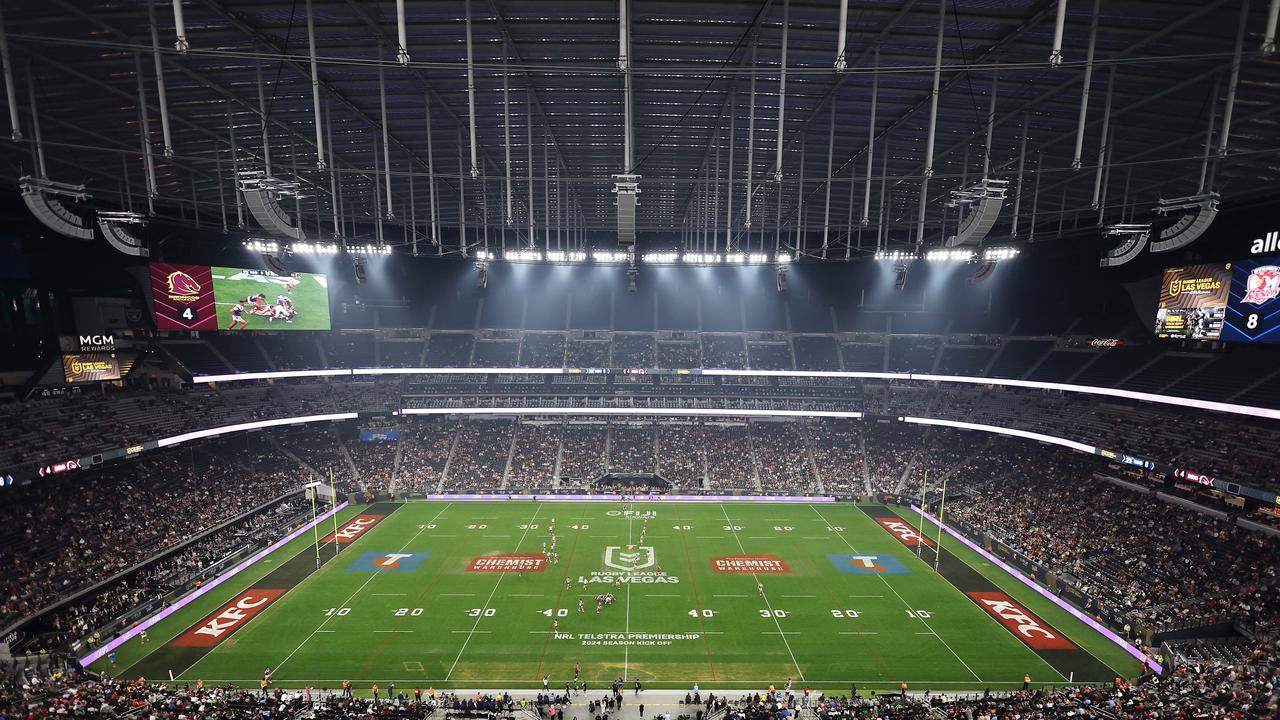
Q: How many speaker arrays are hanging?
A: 14